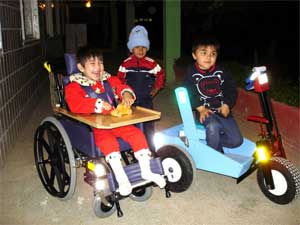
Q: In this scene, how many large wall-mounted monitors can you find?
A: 0